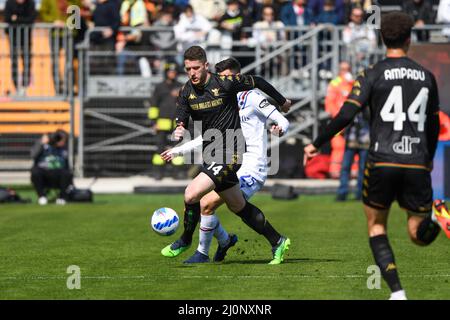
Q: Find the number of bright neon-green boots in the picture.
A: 2